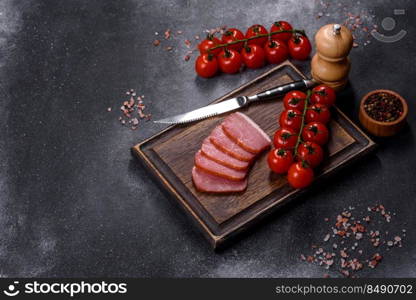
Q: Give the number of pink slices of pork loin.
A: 5